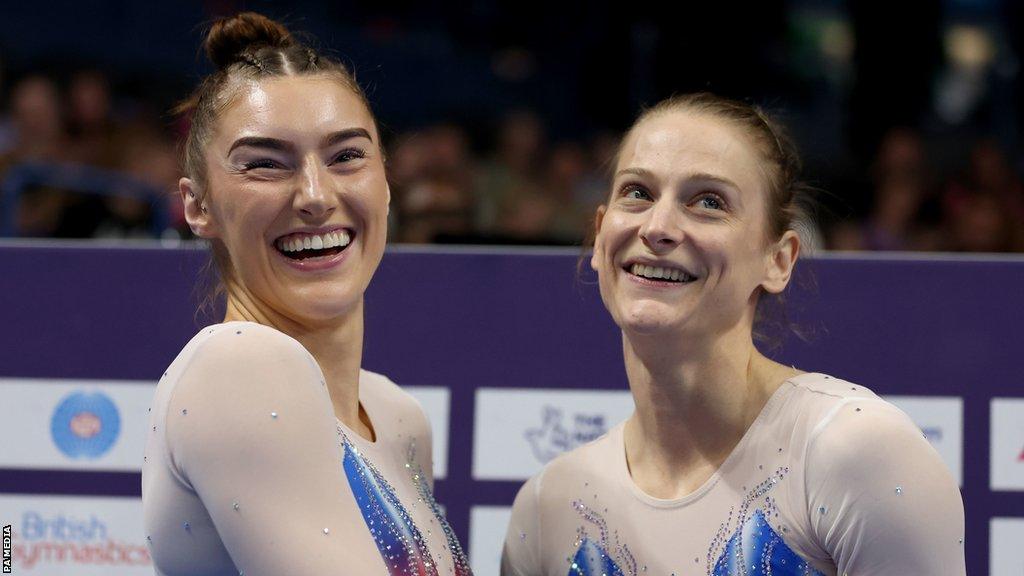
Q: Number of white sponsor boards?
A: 6